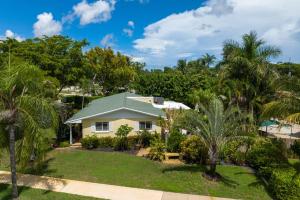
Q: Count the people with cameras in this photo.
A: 0